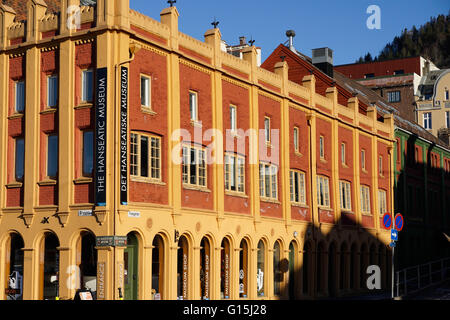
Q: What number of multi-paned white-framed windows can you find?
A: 9